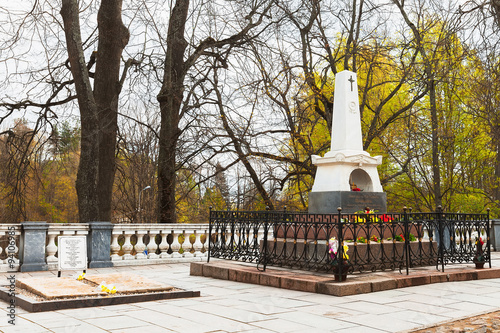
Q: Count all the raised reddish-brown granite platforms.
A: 1